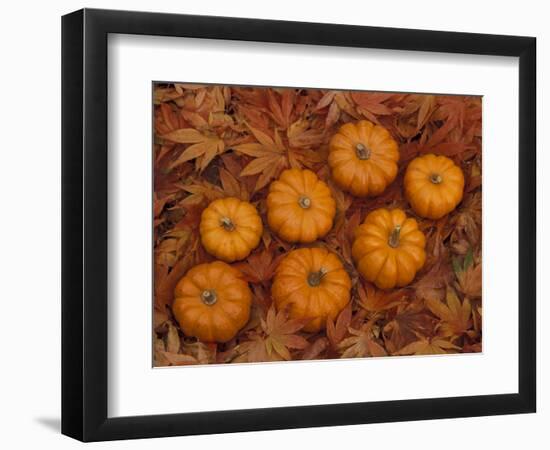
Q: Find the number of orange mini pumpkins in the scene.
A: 7